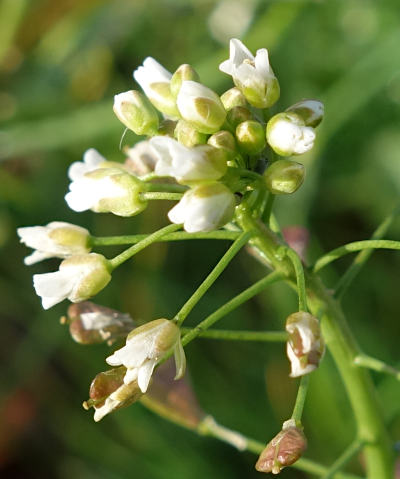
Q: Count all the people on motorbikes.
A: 0